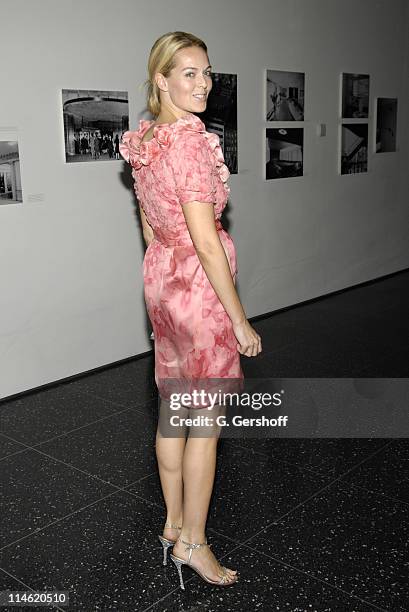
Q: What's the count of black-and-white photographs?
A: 8